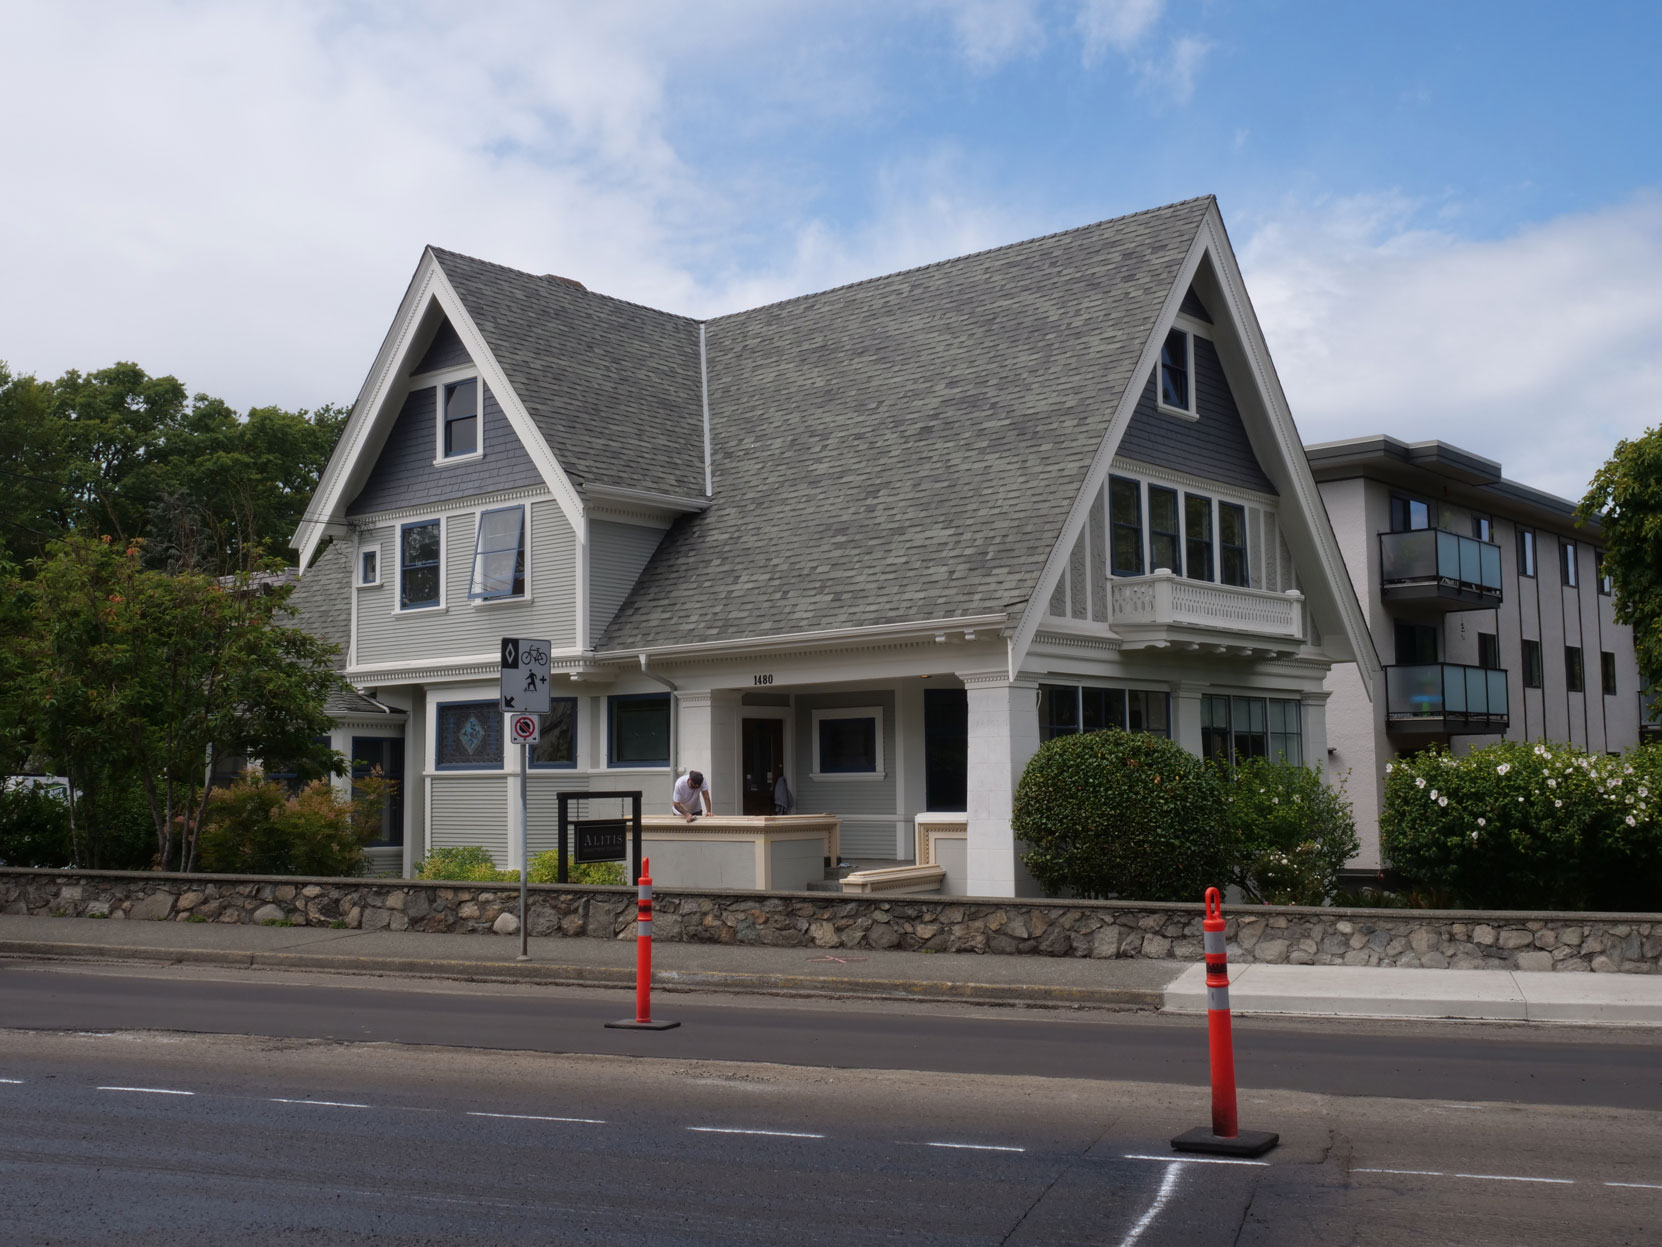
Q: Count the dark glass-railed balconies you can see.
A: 2